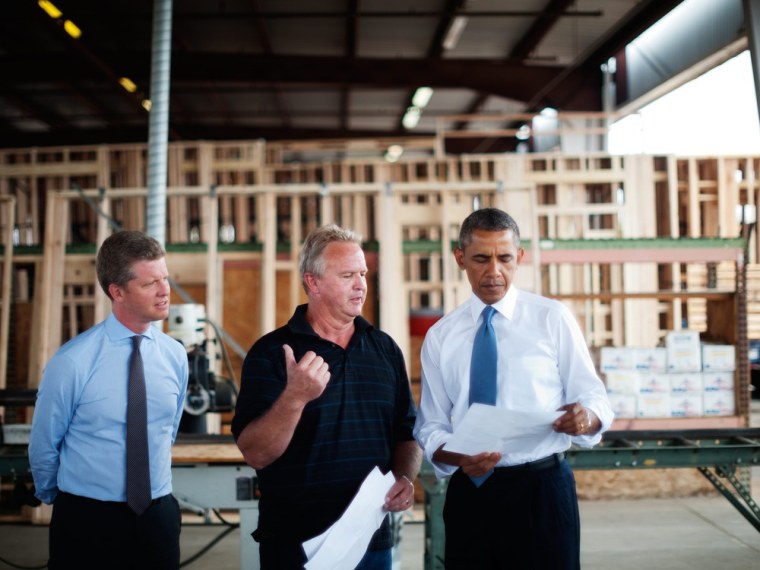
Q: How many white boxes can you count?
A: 12